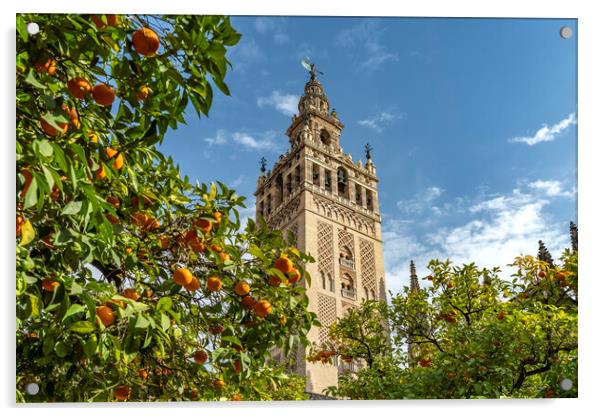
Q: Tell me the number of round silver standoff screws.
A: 4